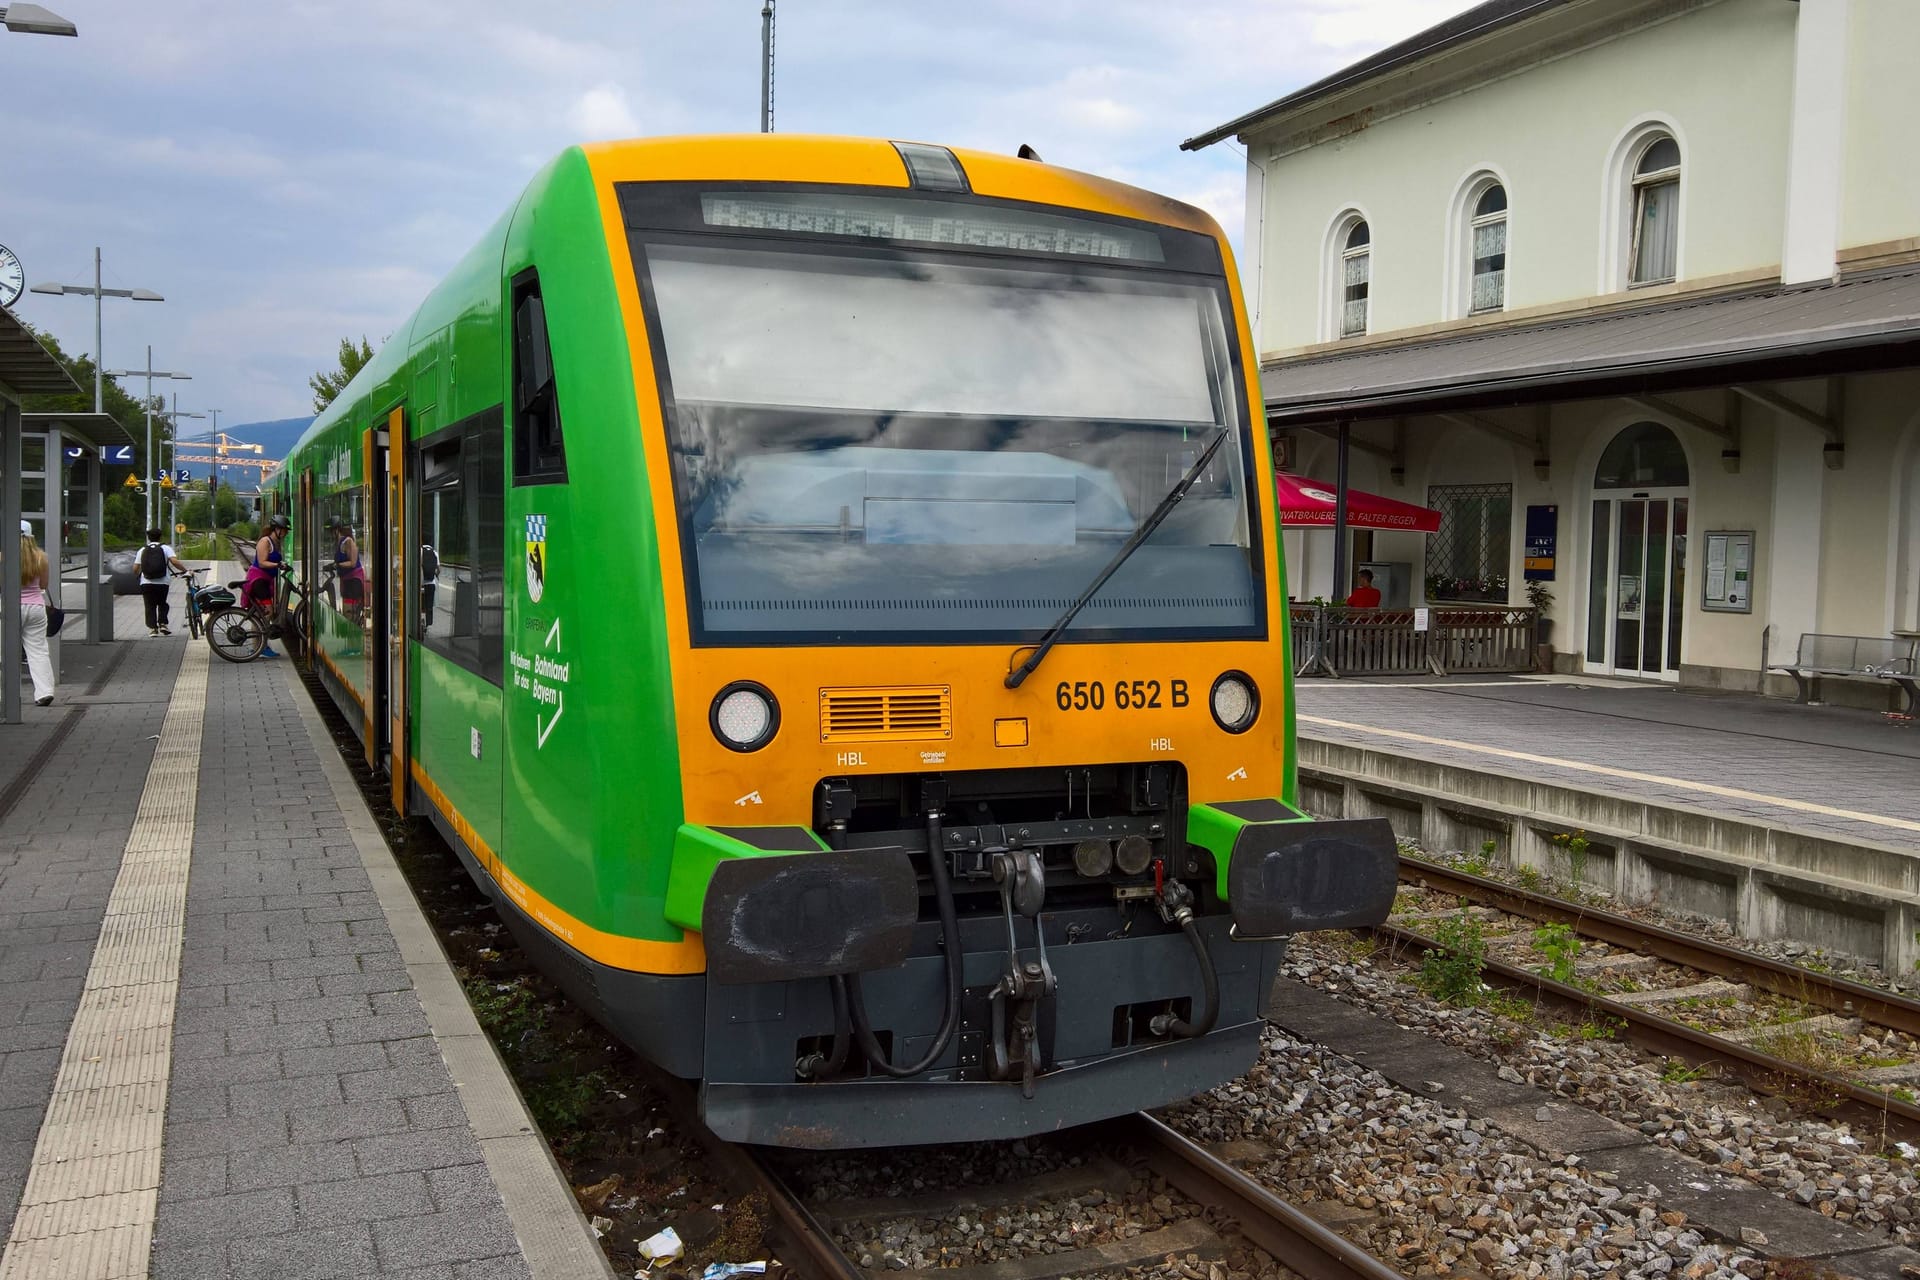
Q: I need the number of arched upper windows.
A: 3